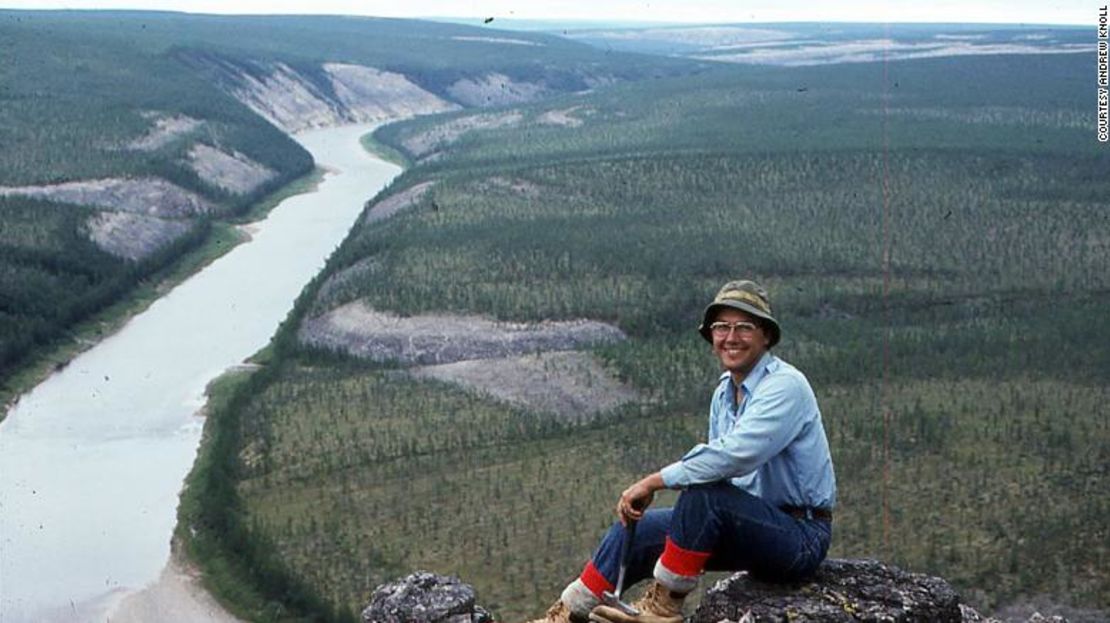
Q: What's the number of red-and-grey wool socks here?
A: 2